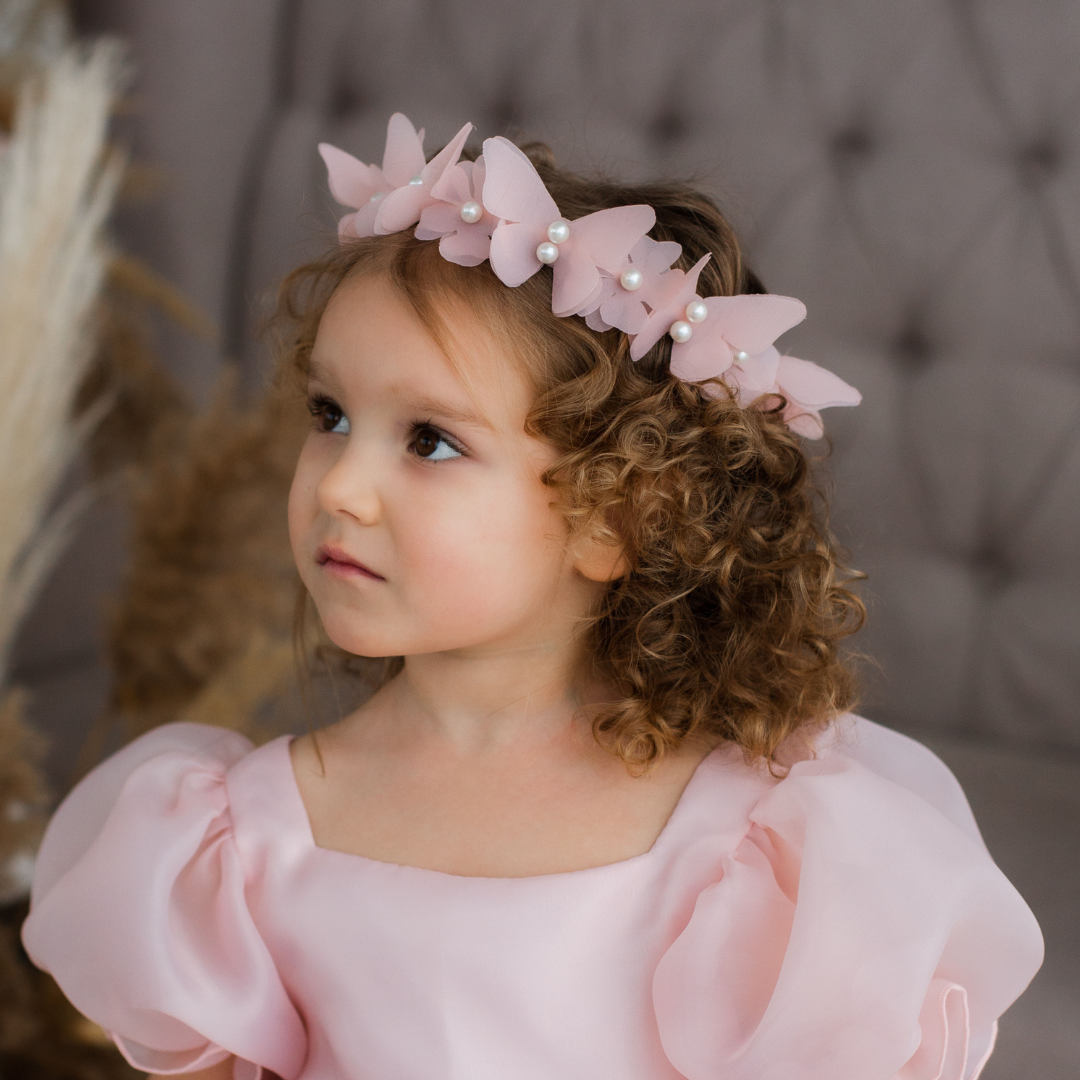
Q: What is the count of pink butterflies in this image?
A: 5